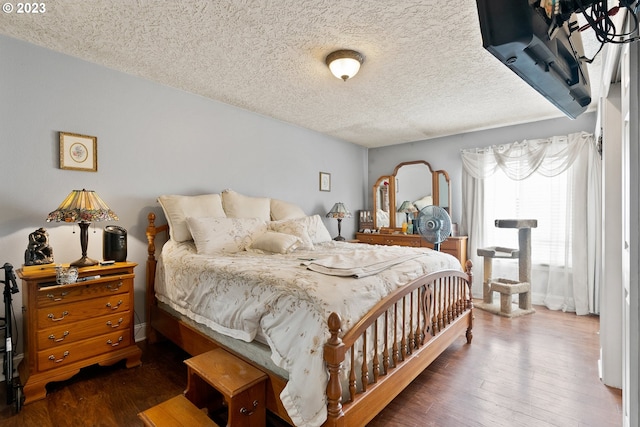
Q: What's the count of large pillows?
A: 3